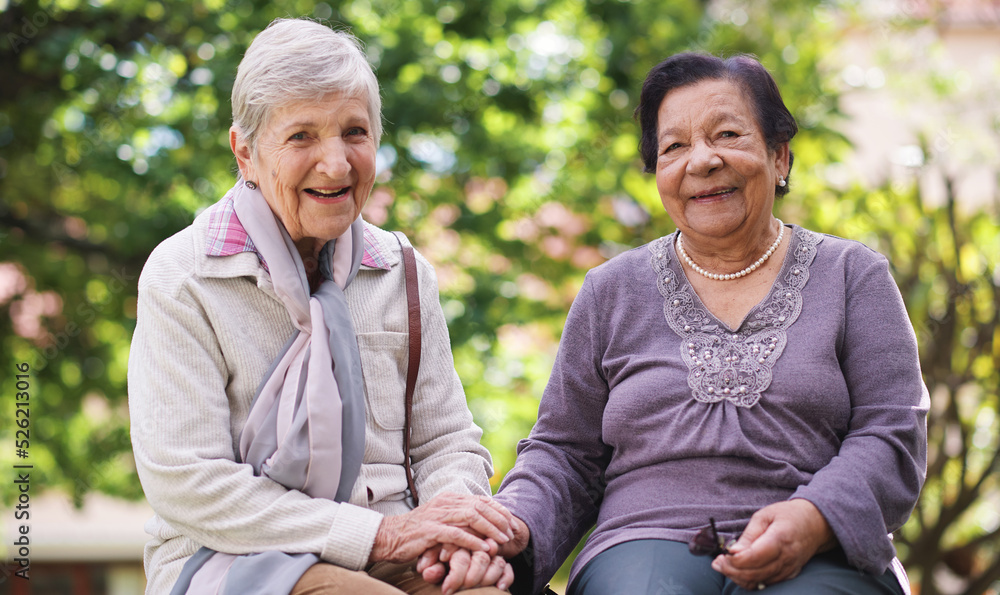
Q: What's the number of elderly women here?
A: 2